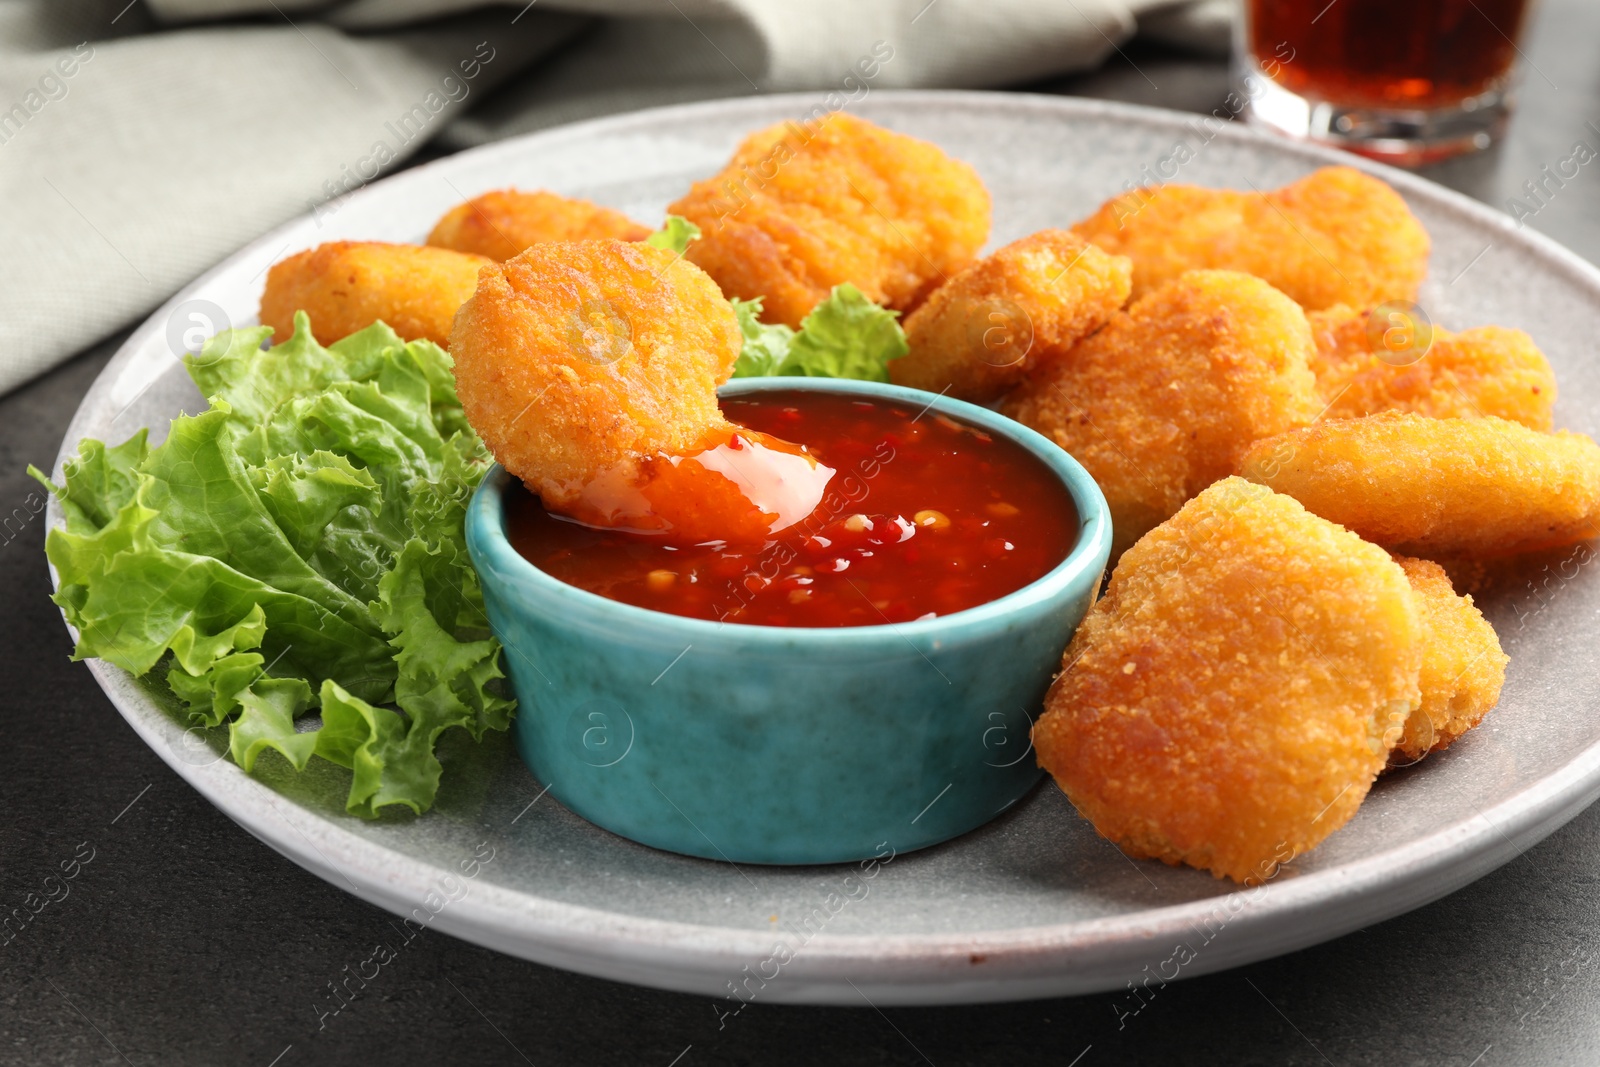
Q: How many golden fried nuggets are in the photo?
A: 11